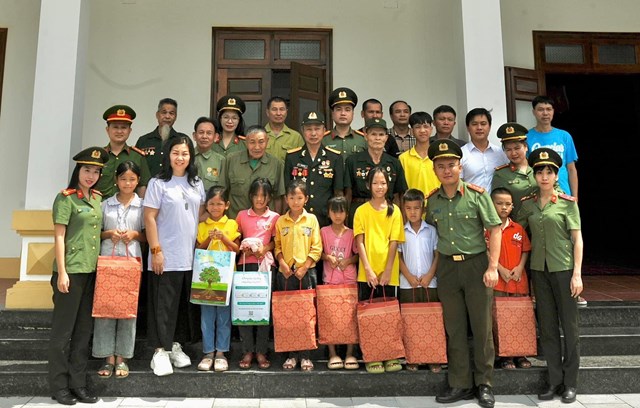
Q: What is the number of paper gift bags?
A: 8